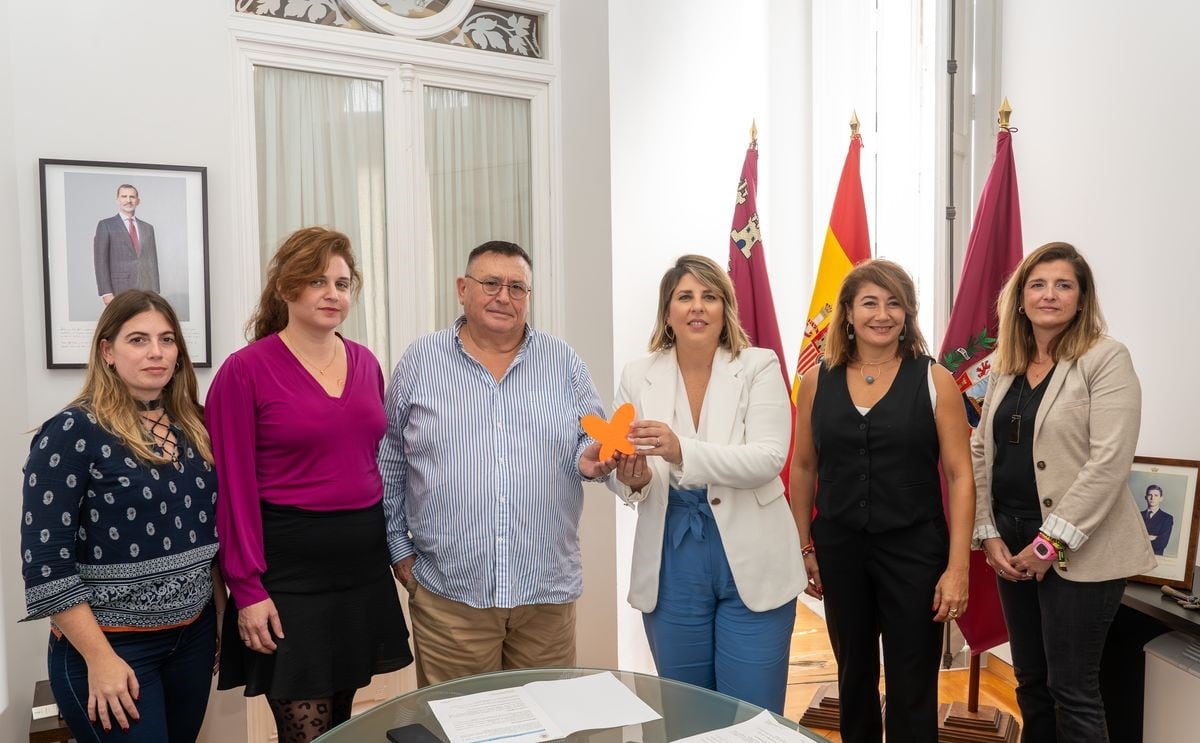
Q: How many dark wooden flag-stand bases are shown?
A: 2